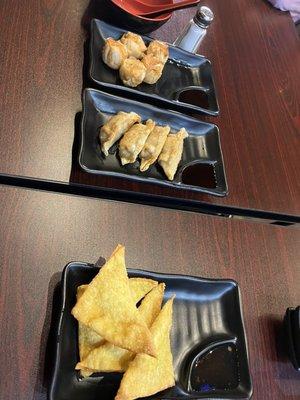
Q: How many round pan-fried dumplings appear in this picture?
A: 5